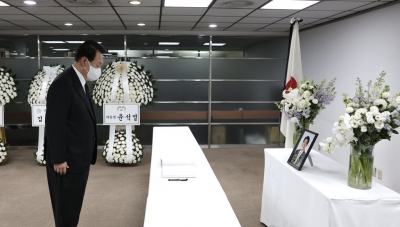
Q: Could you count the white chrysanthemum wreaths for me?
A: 3